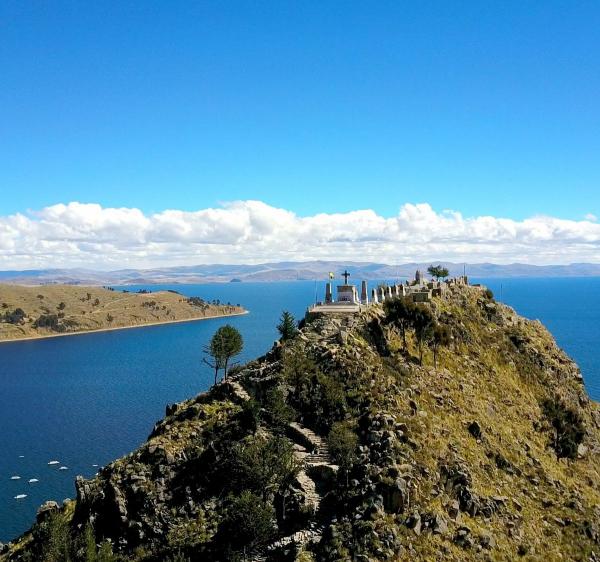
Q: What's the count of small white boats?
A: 7